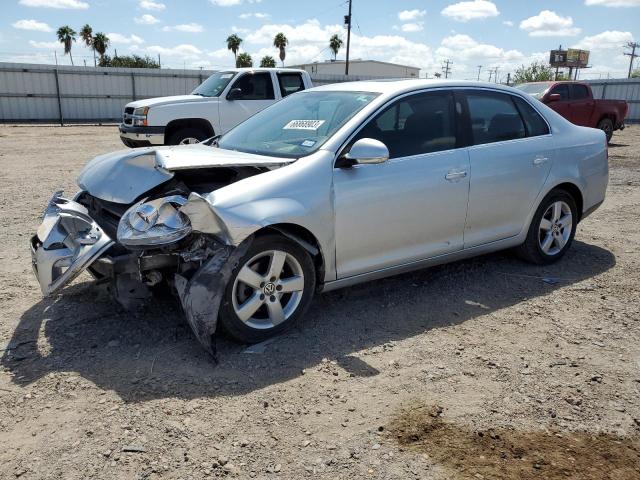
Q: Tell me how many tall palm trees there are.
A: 6